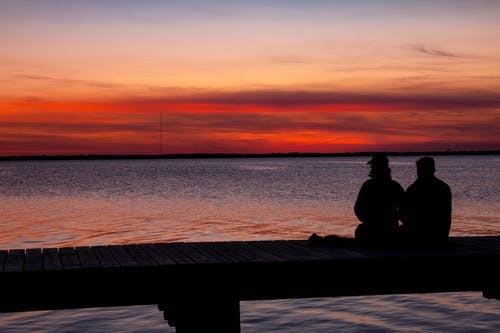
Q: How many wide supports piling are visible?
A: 1